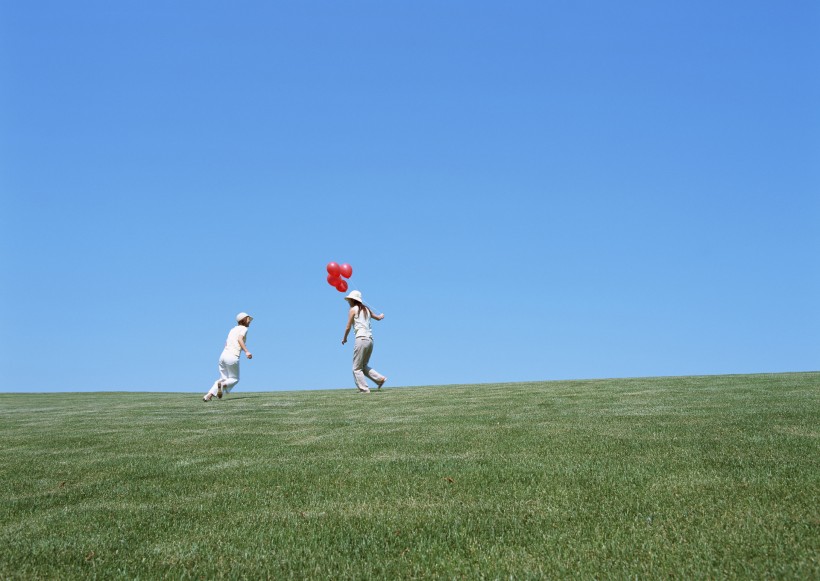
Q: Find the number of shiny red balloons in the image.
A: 4